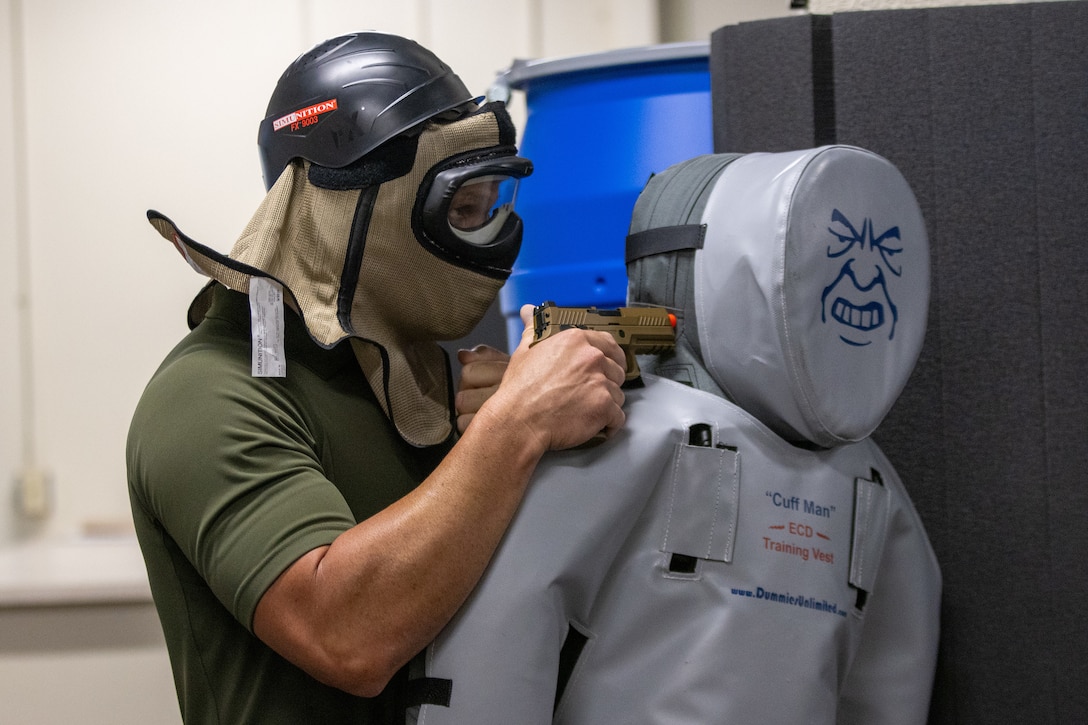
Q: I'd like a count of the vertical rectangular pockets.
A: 2